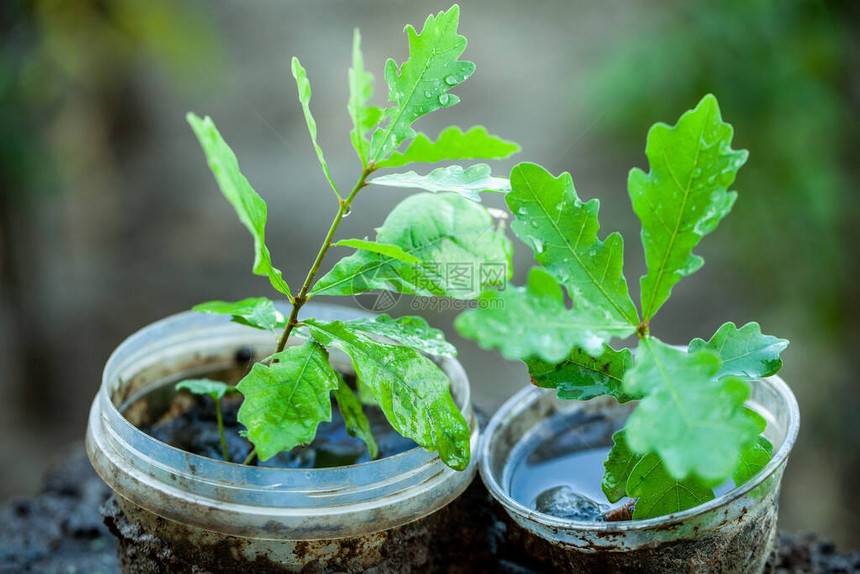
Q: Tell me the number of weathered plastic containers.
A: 2